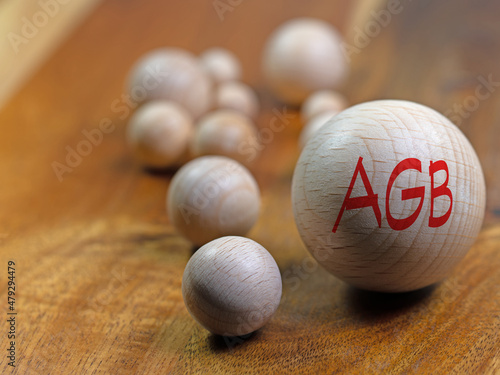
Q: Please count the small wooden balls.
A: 10